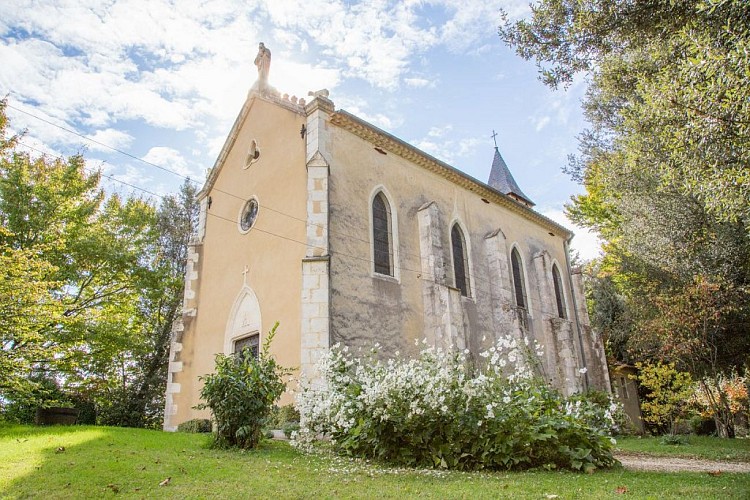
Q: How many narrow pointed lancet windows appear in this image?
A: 4